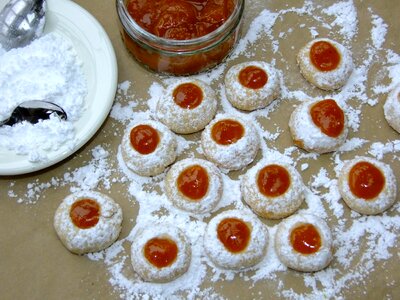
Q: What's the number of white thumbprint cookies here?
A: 14